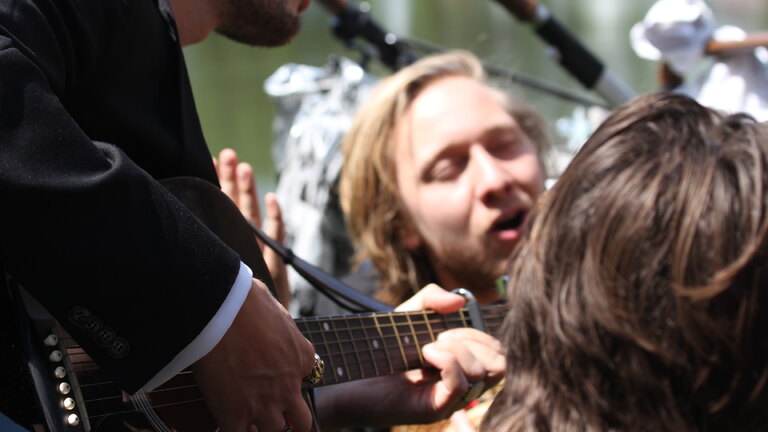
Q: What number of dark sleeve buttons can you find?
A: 4